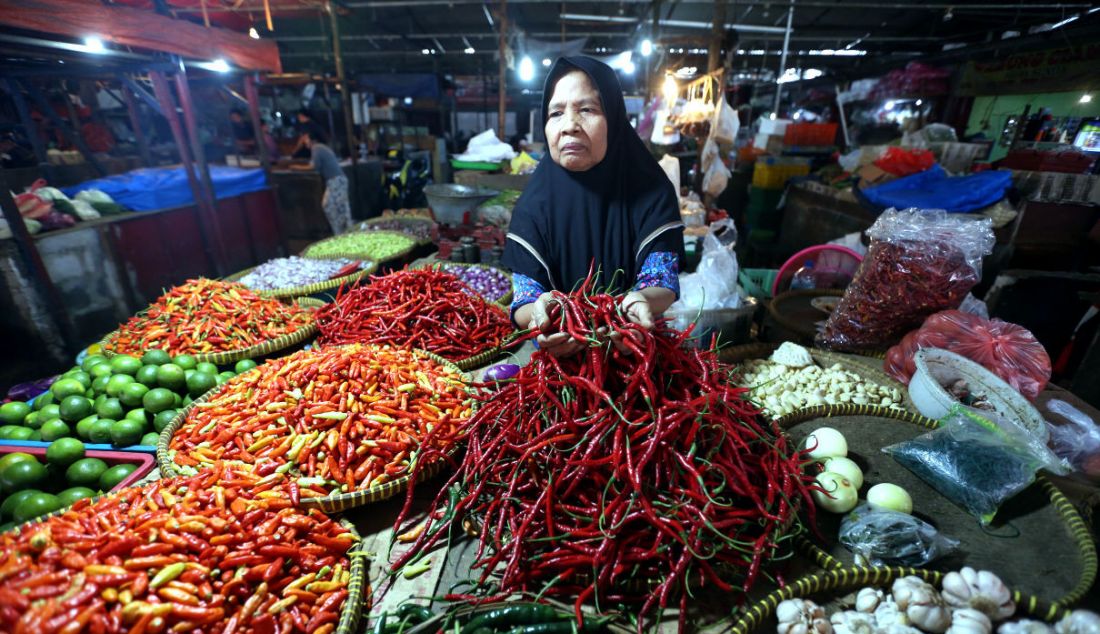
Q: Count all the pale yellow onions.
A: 4